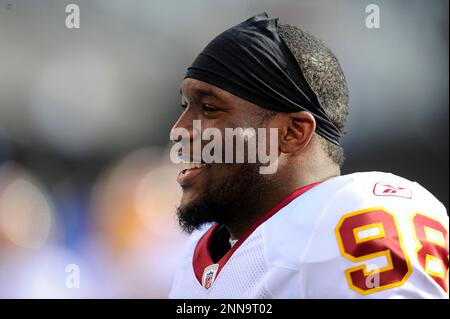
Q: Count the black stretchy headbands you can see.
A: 1